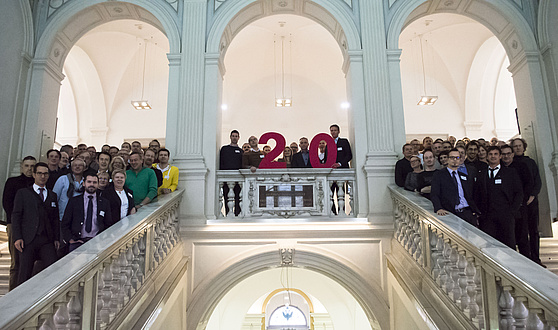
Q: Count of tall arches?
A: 3